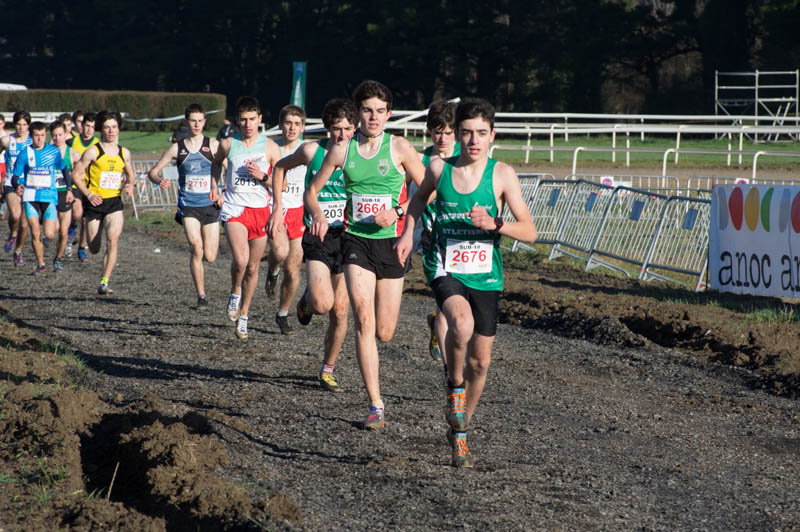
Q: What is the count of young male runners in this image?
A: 15